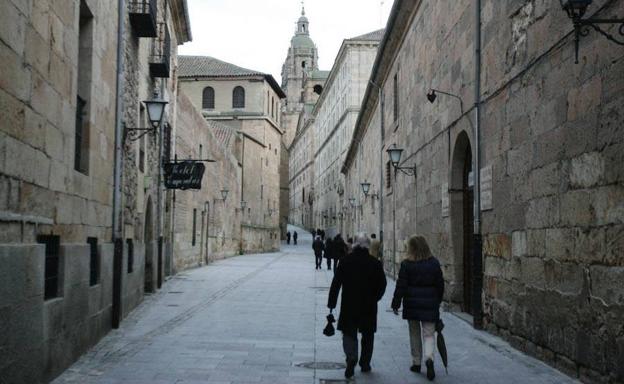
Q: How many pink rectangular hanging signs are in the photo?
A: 0